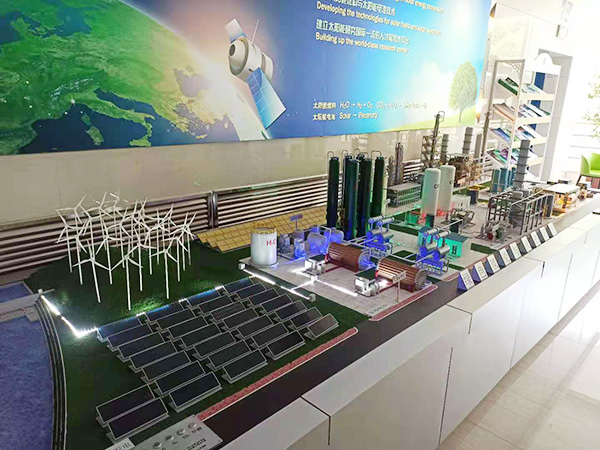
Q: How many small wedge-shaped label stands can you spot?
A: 9